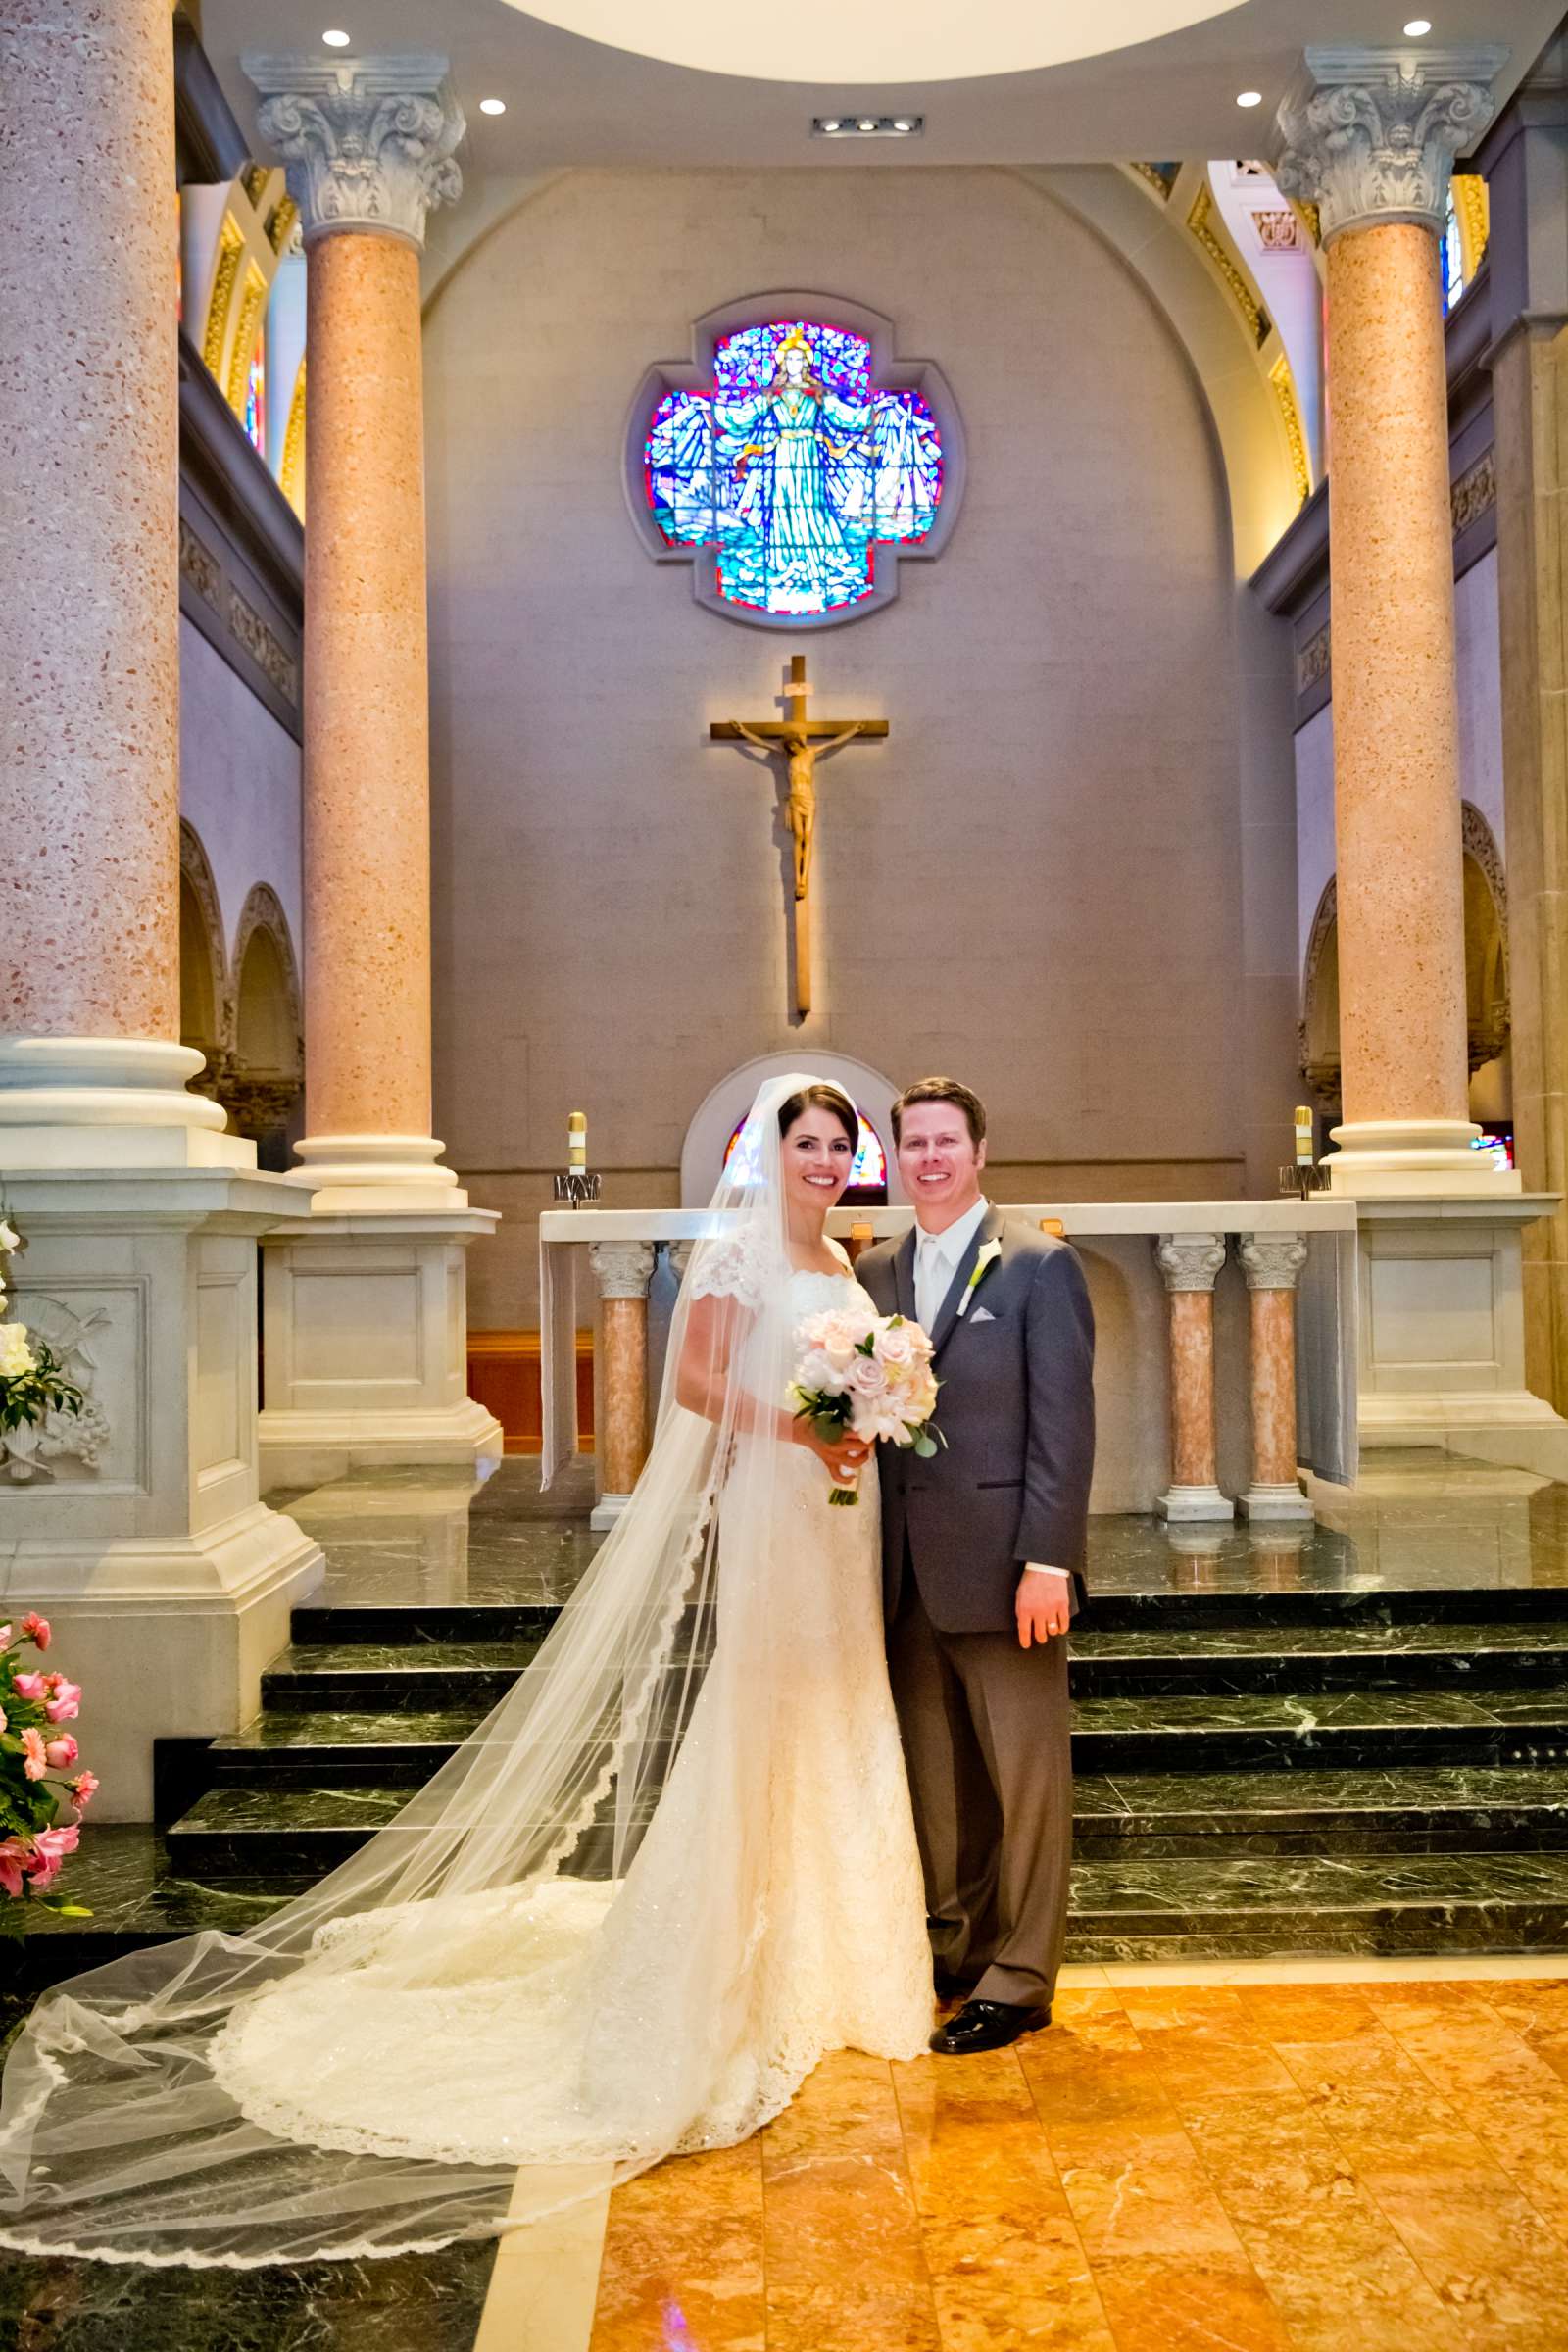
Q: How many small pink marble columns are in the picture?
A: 3